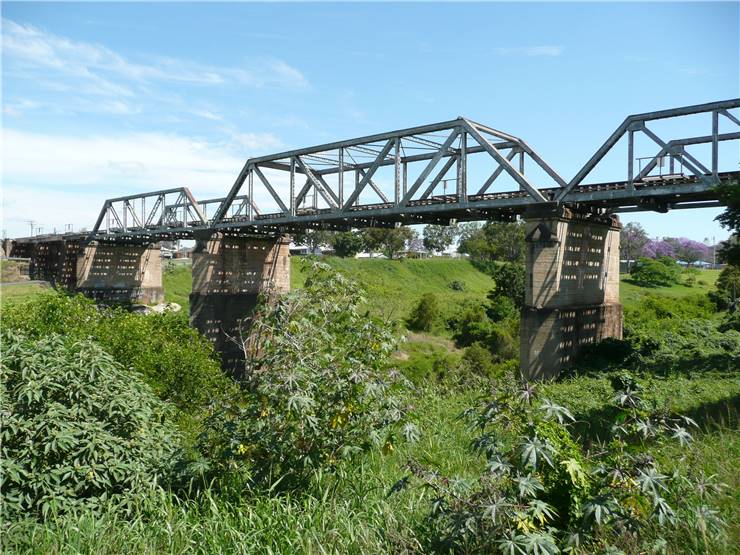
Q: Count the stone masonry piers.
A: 3